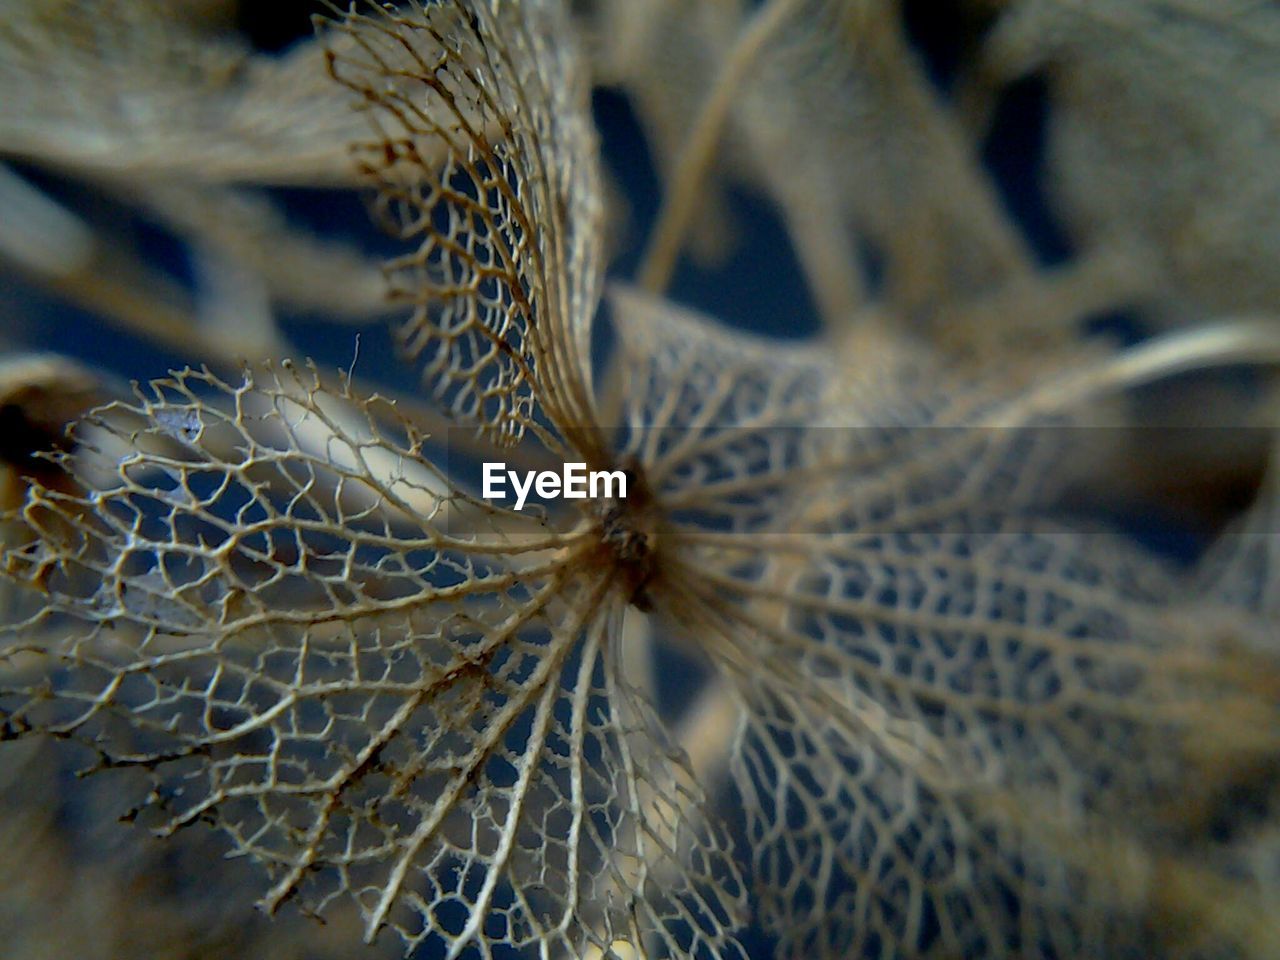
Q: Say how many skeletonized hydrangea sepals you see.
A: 4